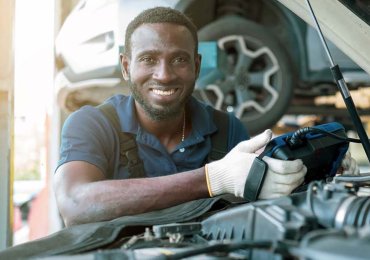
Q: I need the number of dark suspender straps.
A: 2